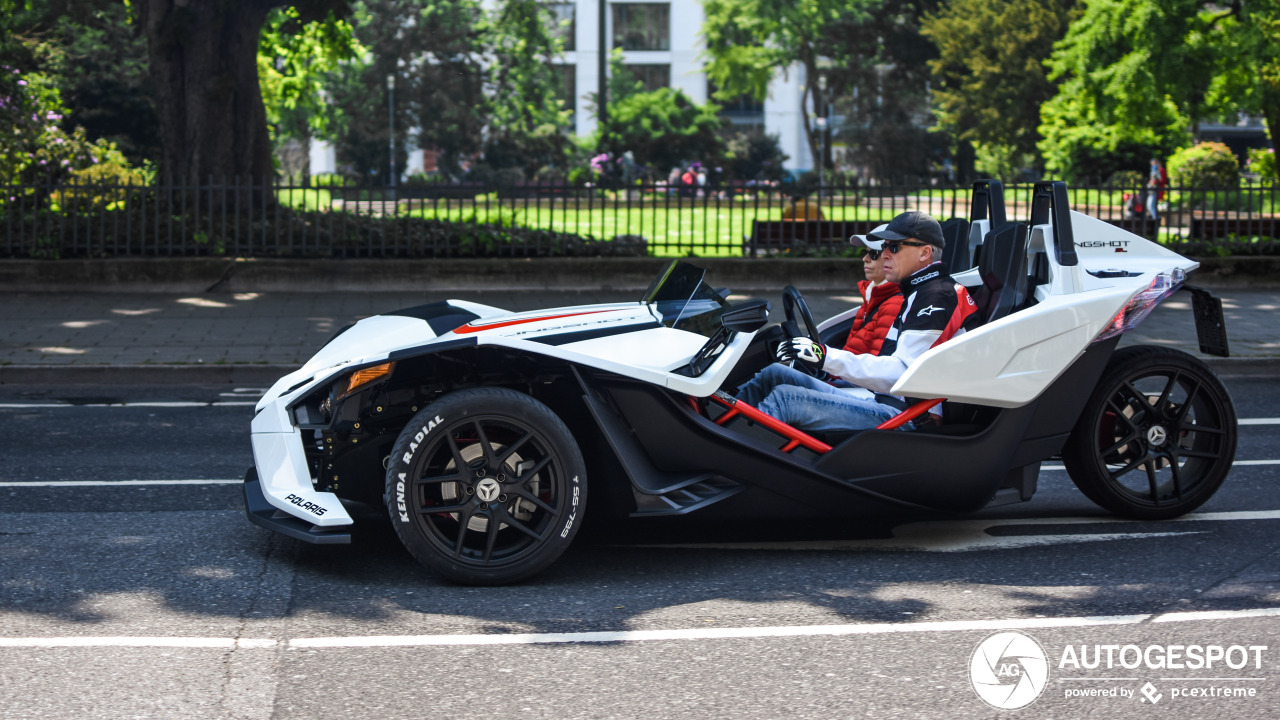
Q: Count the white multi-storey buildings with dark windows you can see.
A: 1